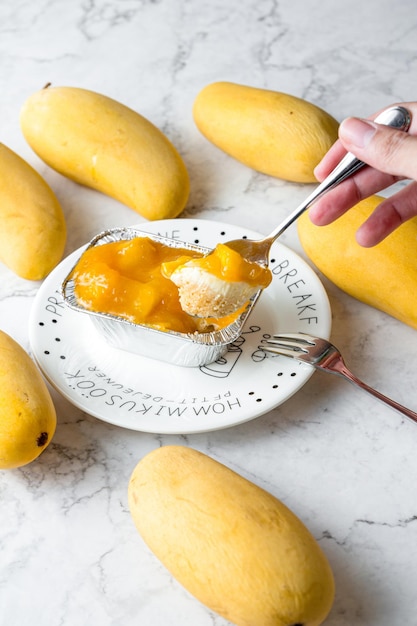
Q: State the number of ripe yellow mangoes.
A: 6